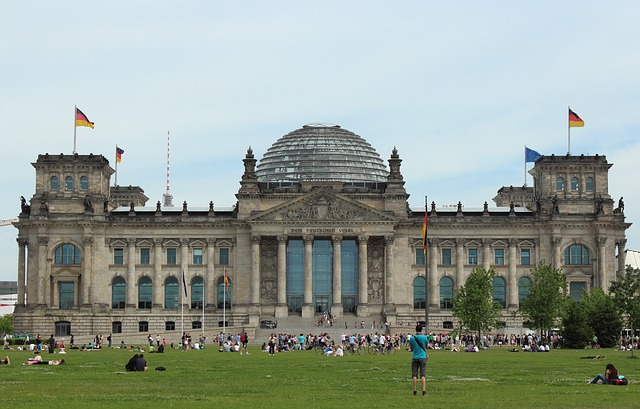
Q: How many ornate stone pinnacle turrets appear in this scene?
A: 2